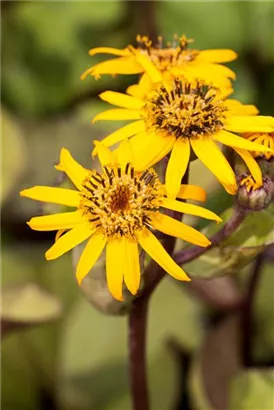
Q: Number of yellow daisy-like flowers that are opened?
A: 3